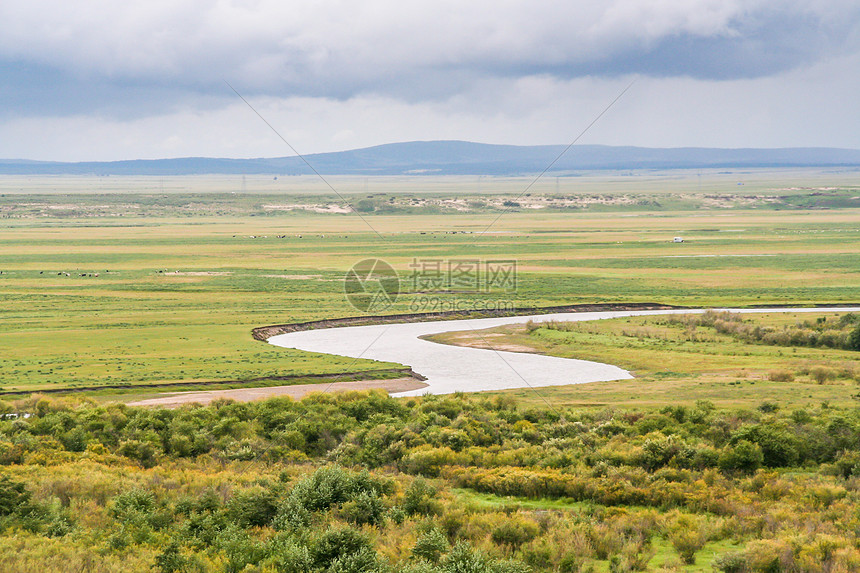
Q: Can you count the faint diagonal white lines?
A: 4